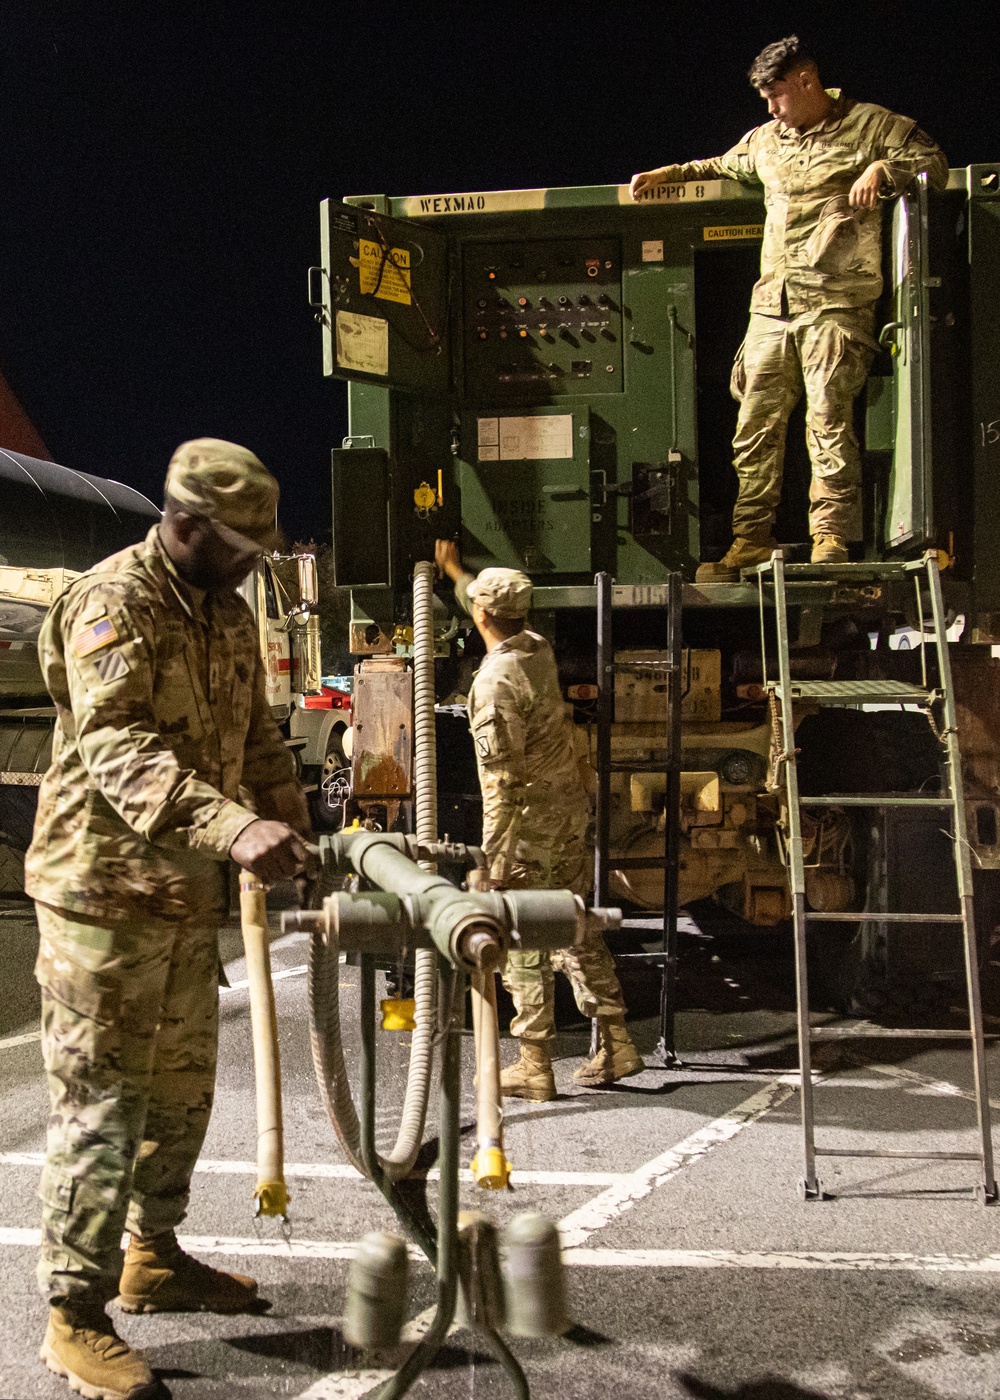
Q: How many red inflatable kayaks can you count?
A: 0